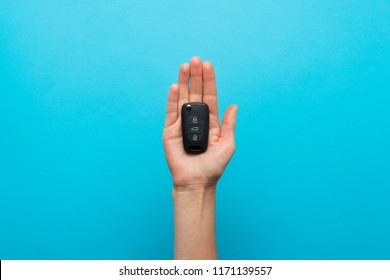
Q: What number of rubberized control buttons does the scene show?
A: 3